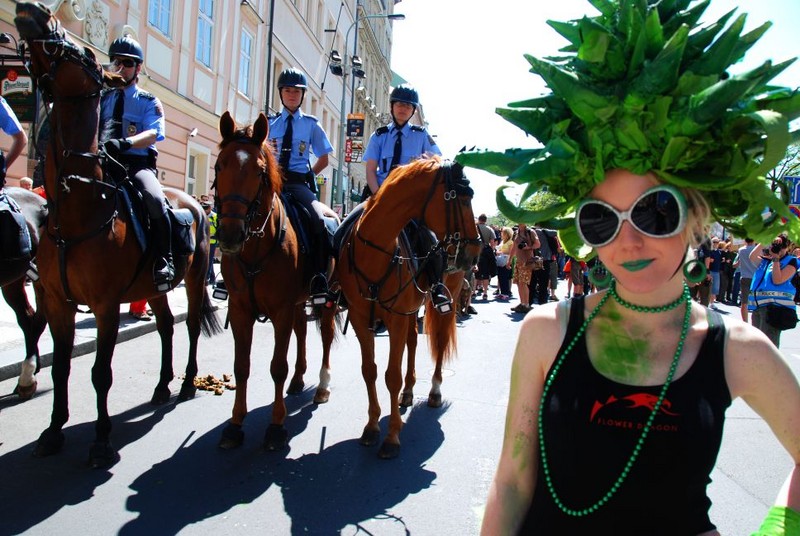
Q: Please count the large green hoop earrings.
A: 2